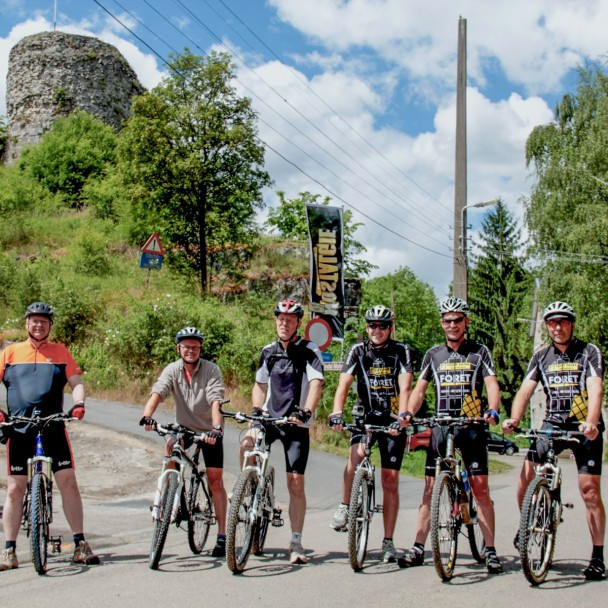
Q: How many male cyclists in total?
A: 6